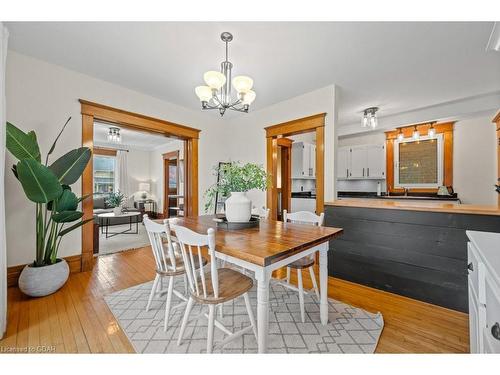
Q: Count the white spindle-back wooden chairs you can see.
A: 4